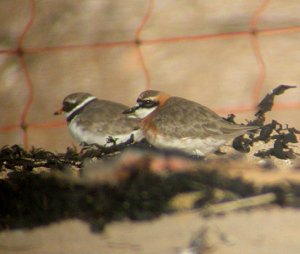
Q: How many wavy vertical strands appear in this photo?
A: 3